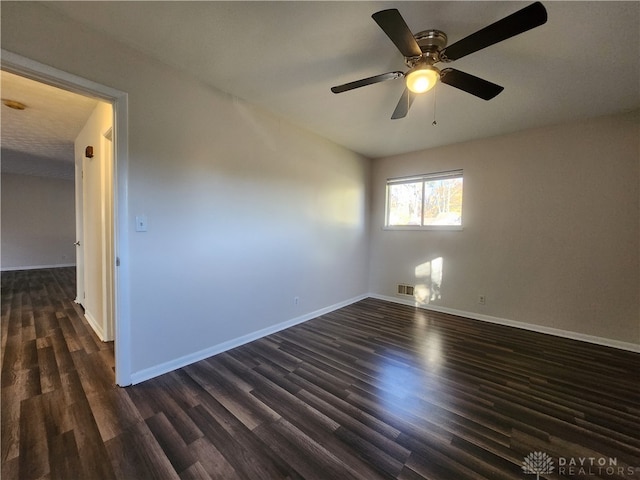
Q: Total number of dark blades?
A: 5